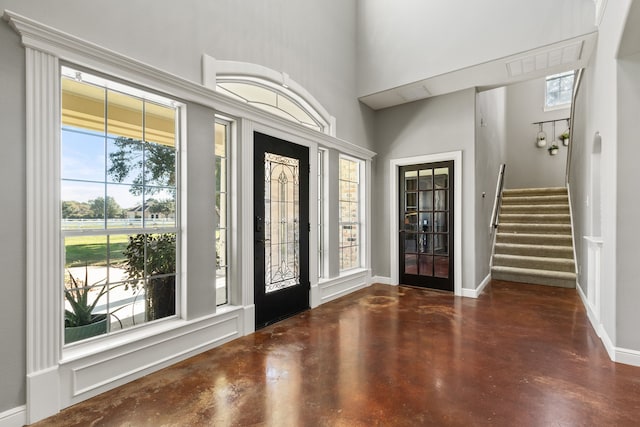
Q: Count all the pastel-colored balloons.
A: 0